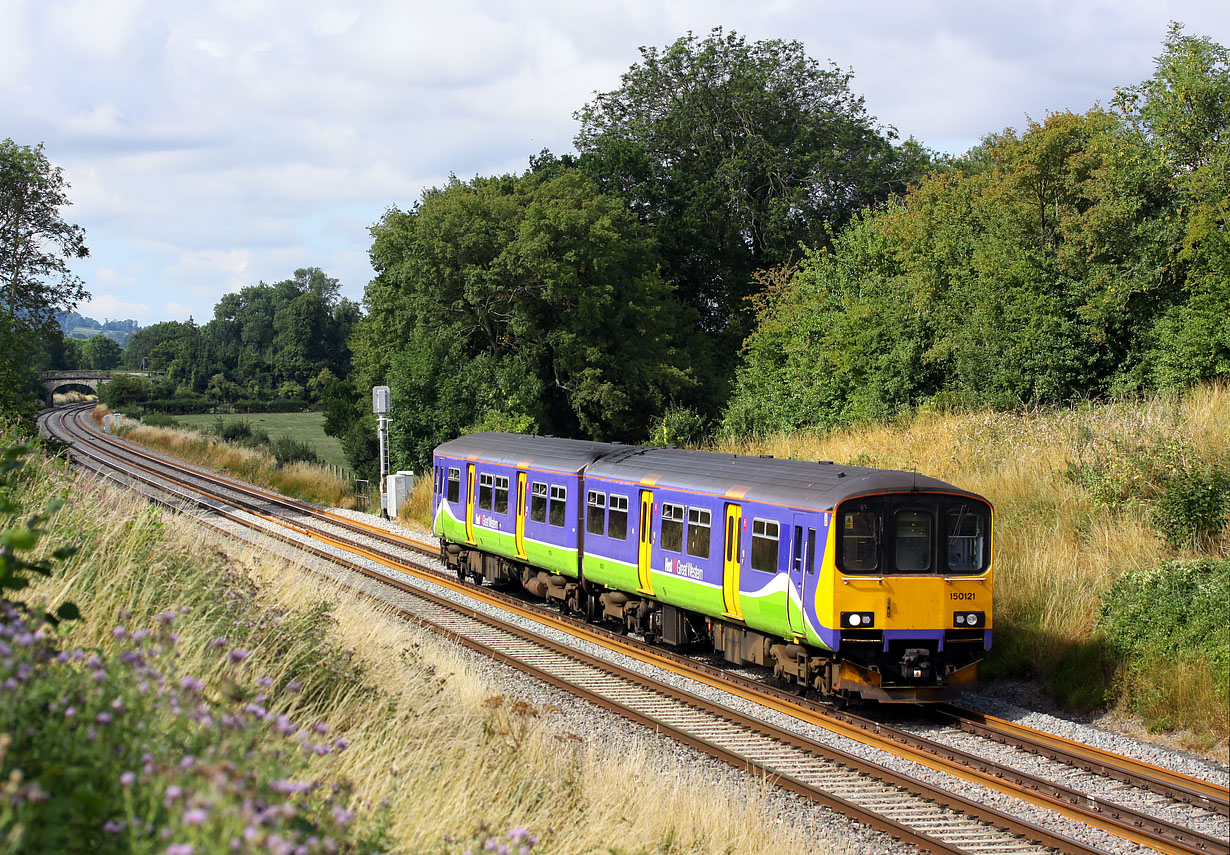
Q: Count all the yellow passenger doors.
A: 4